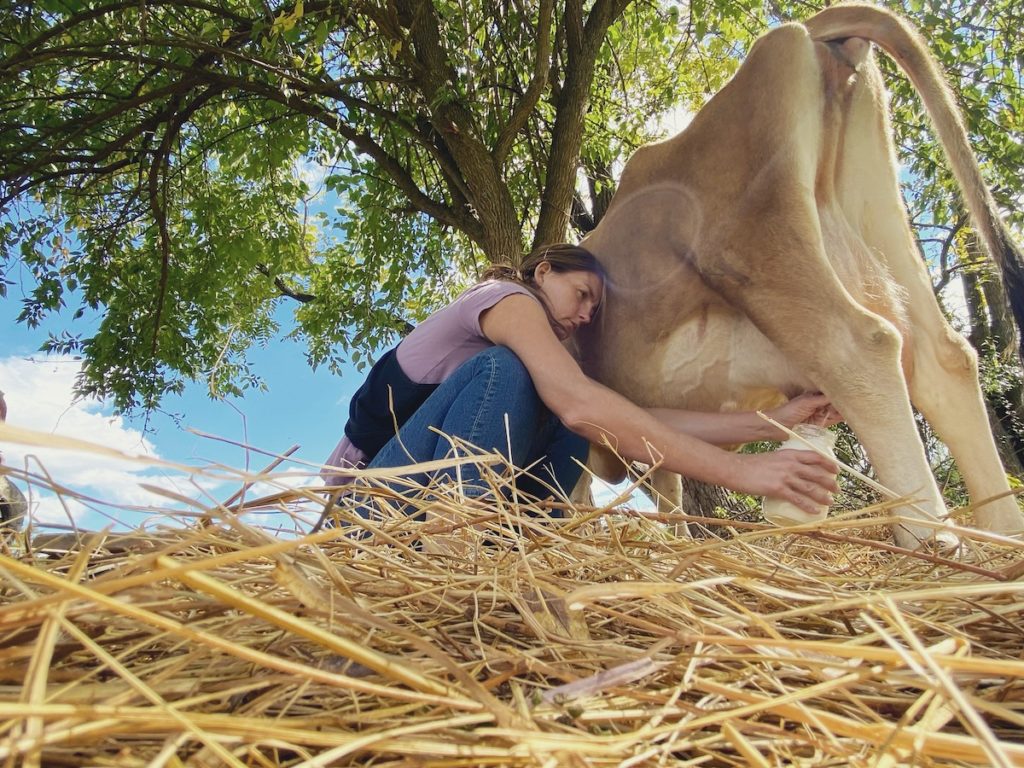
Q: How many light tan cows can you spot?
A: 1